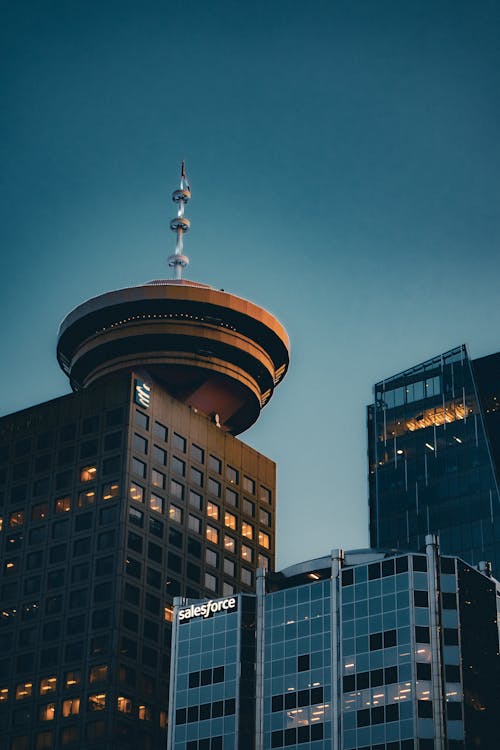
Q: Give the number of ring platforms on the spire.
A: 3